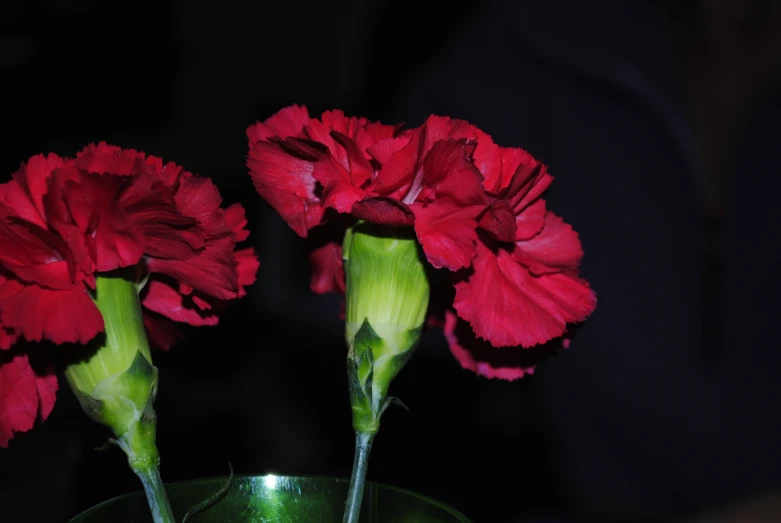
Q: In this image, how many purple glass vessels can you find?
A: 0